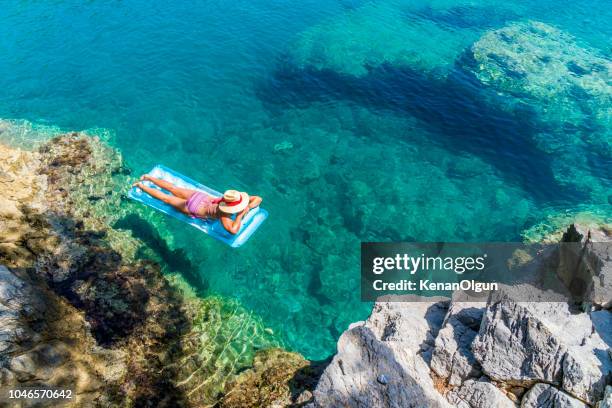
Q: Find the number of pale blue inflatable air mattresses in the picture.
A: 1